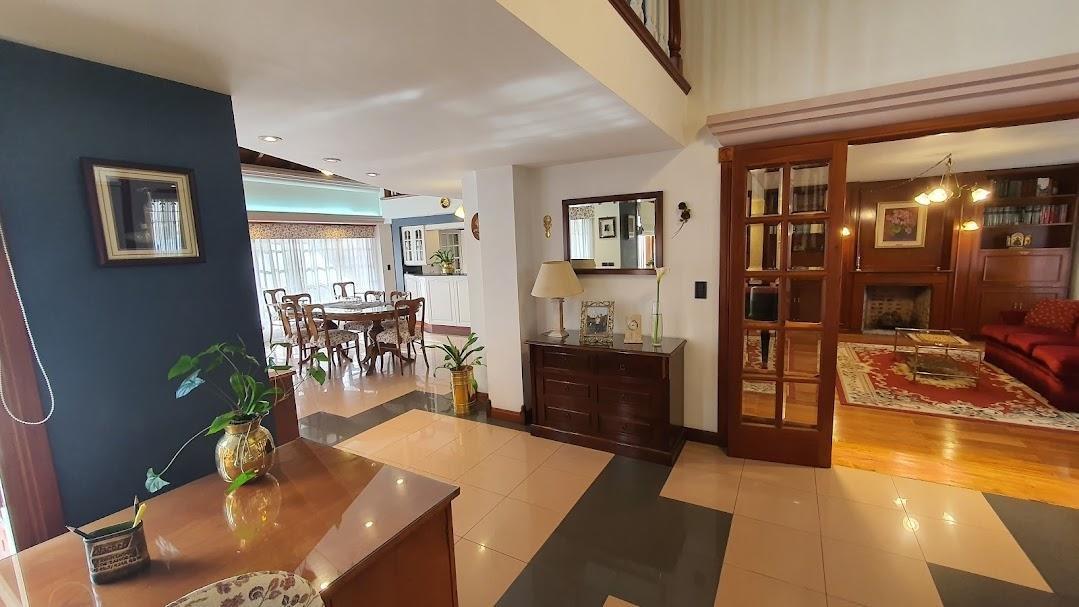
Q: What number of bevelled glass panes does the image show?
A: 10